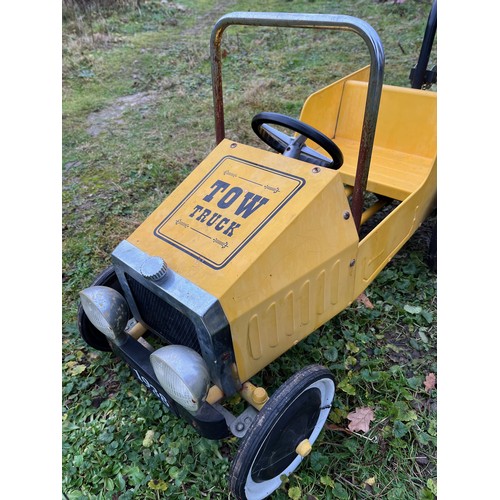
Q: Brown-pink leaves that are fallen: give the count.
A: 3